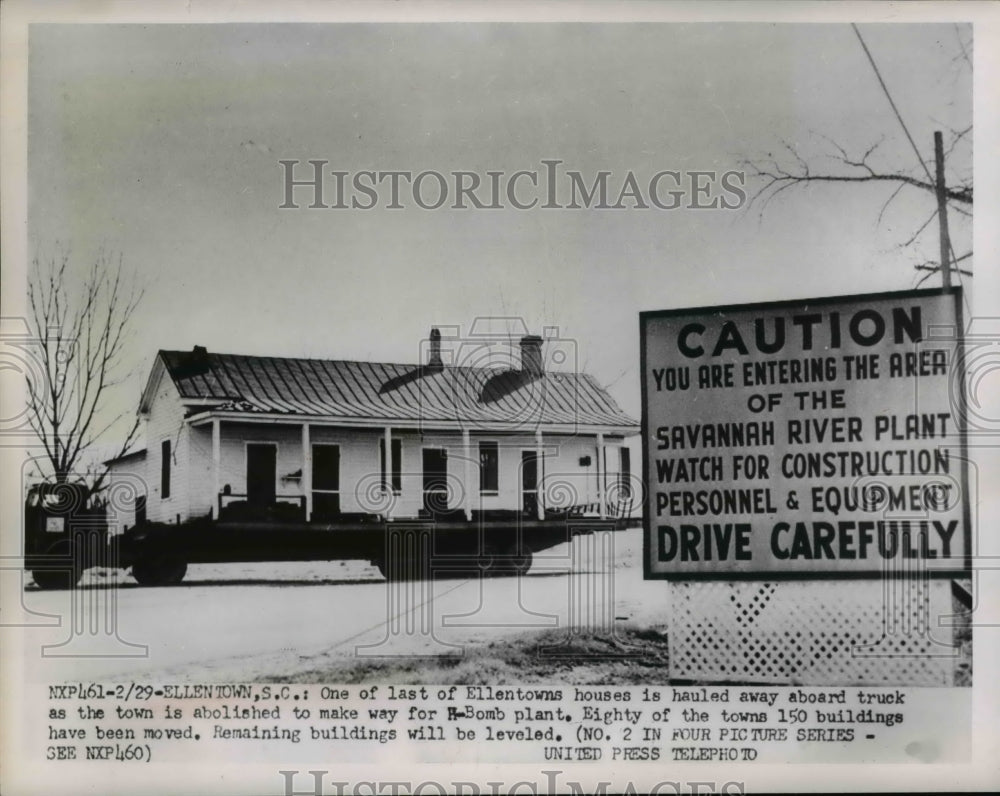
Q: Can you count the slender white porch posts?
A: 6